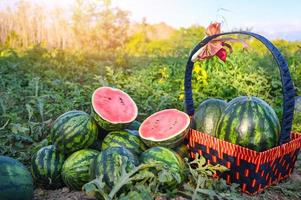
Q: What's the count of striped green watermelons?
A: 9